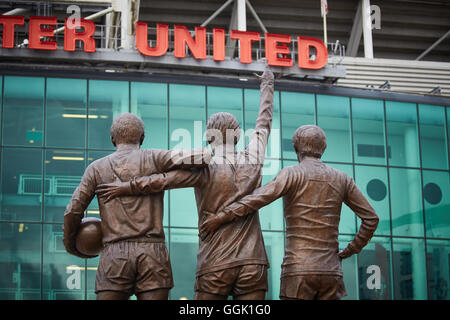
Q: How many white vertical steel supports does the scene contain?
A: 3